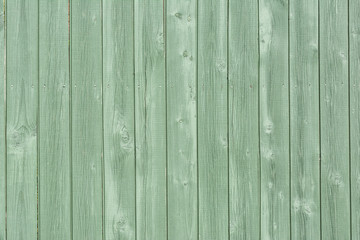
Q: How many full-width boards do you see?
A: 11